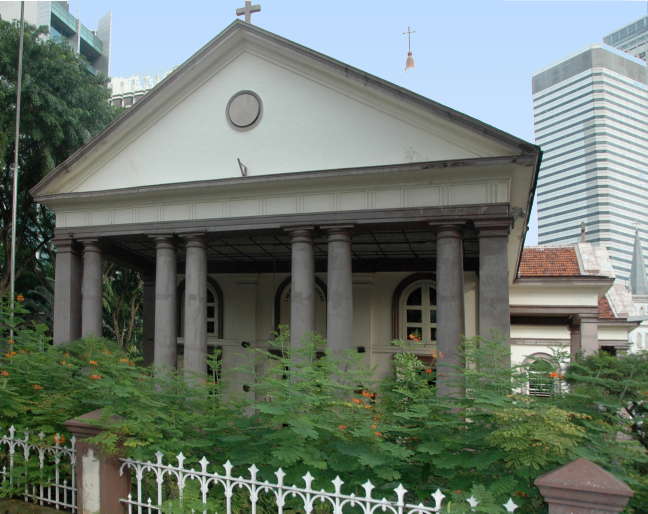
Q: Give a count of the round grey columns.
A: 6